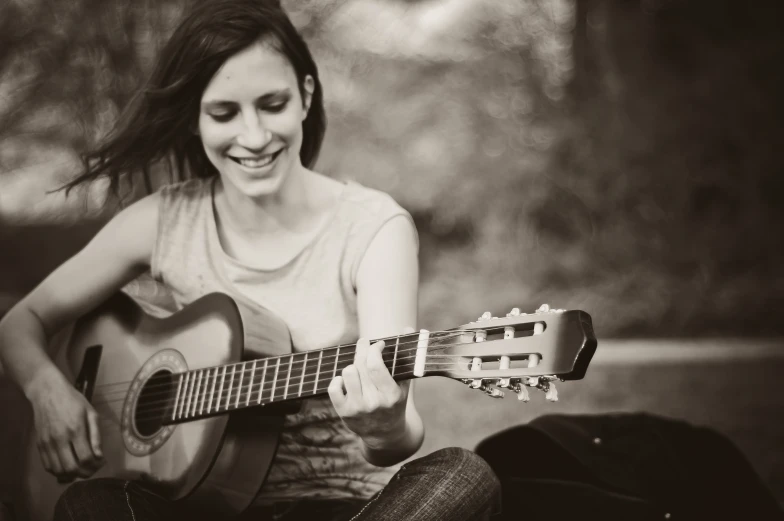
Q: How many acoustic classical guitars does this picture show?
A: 1